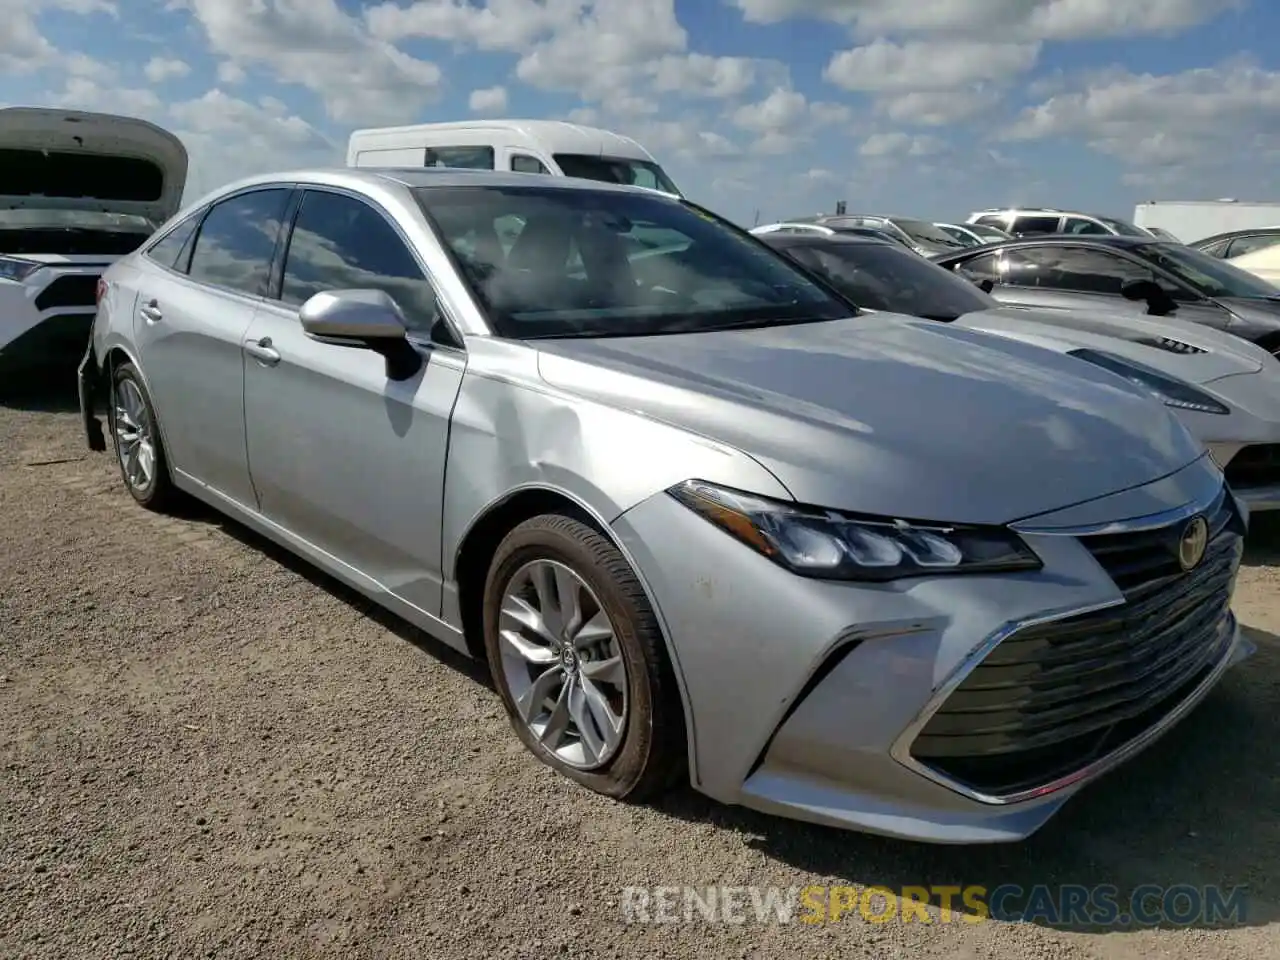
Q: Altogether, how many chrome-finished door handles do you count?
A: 2